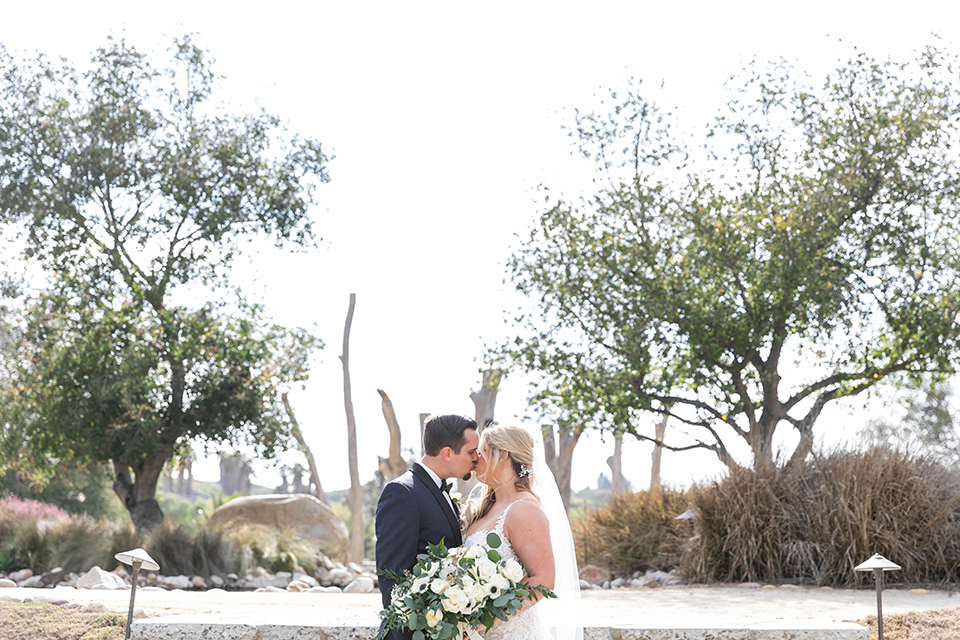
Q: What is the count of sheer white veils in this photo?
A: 1